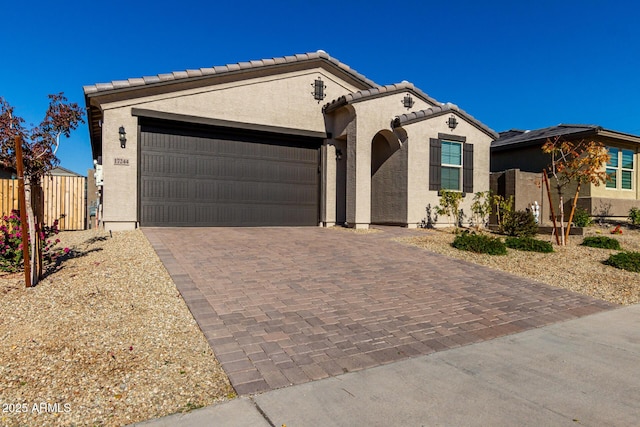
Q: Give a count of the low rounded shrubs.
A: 4